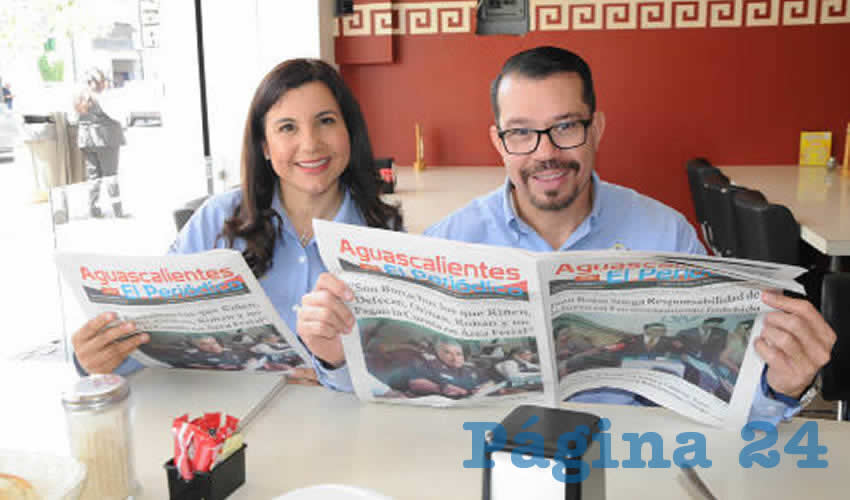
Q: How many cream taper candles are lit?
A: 0